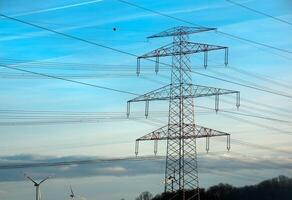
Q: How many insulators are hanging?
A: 12